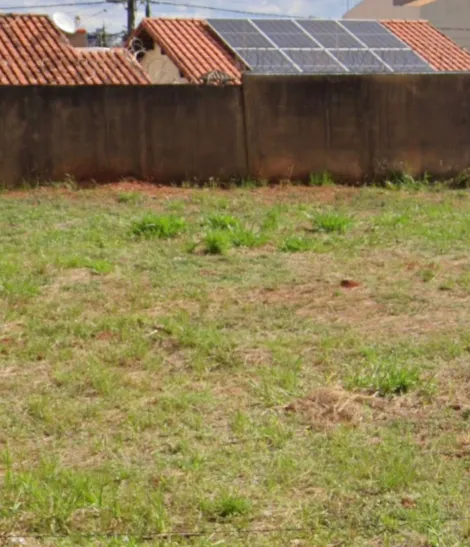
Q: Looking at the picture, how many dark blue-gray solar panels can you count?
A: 8